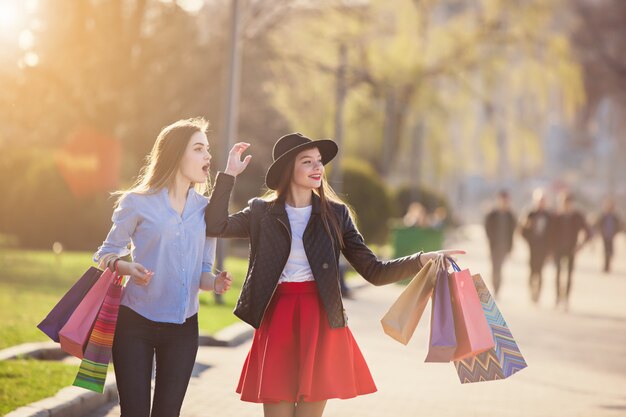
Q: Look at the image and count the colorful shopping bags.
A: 7